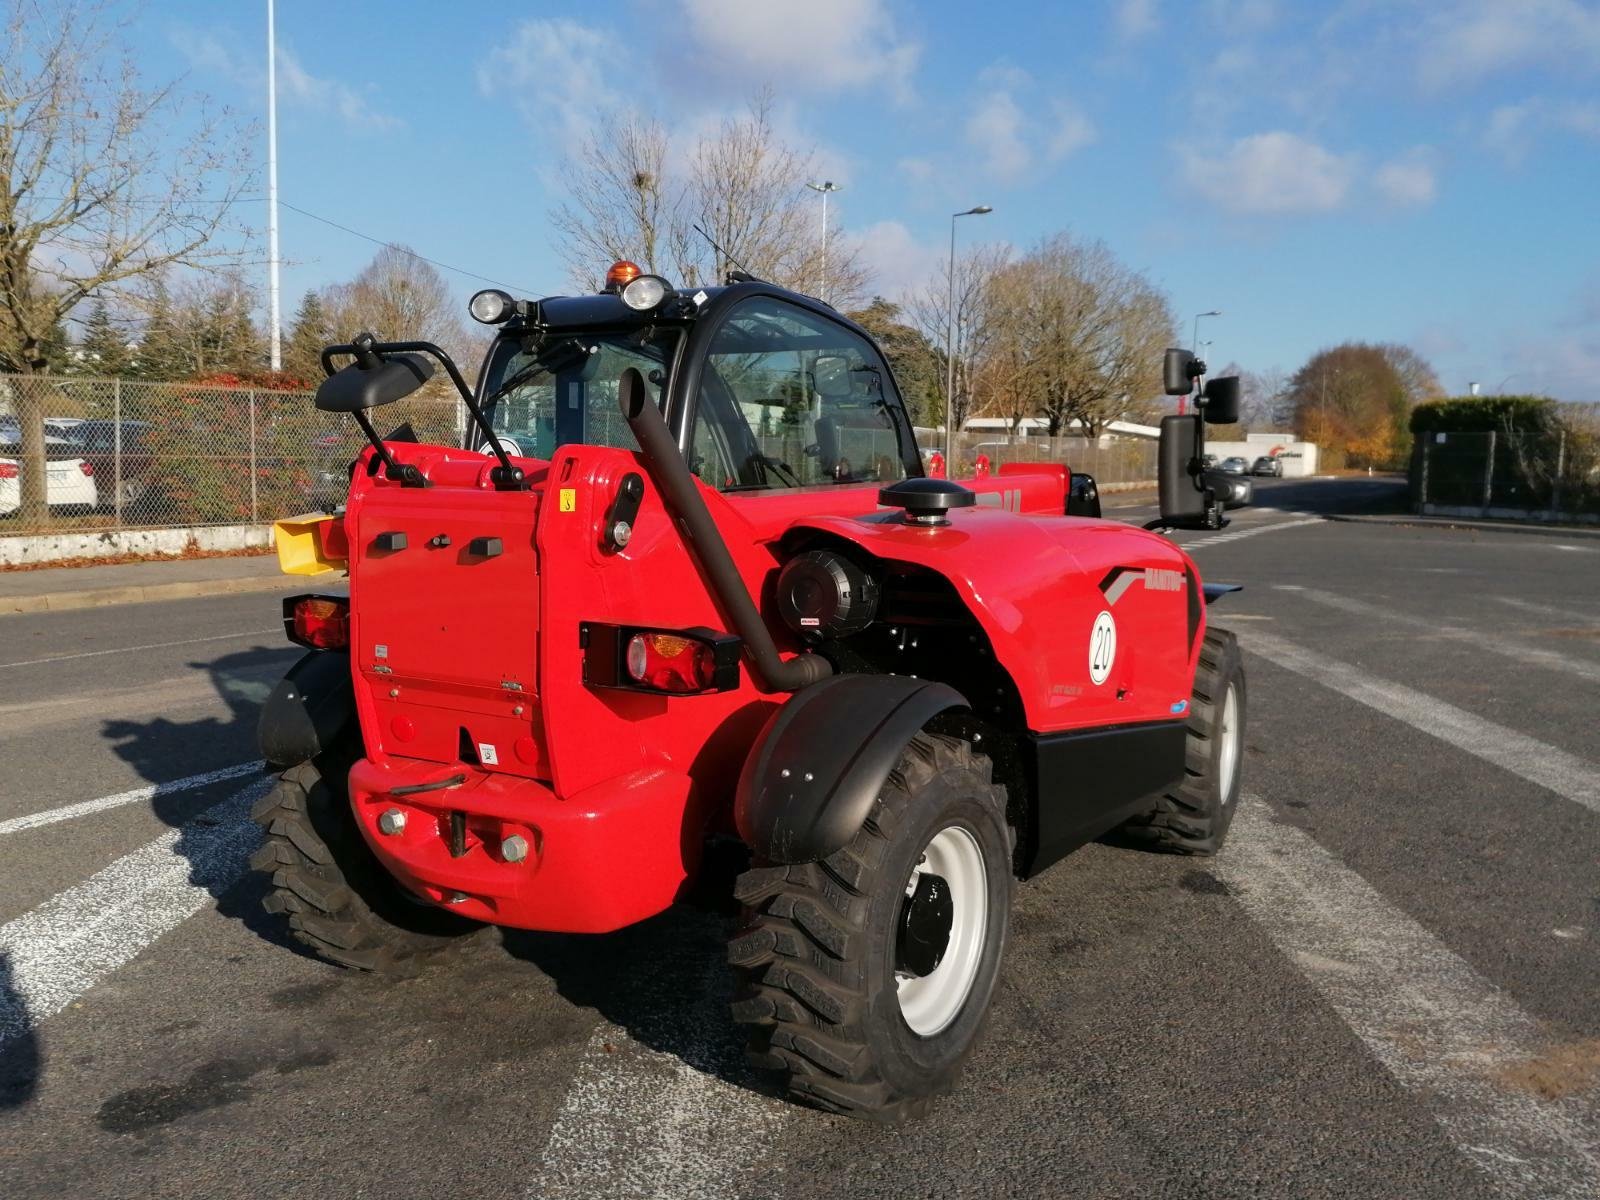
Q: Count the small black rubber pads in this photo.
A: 2